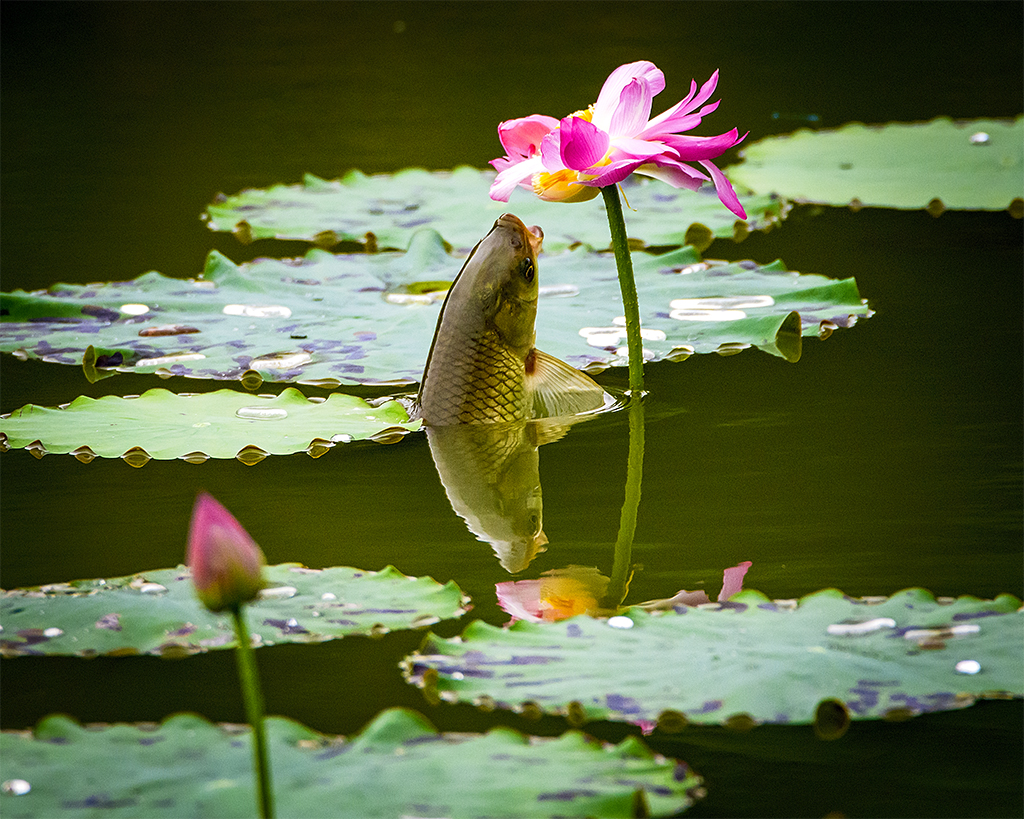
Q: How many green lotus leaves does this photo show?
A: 7